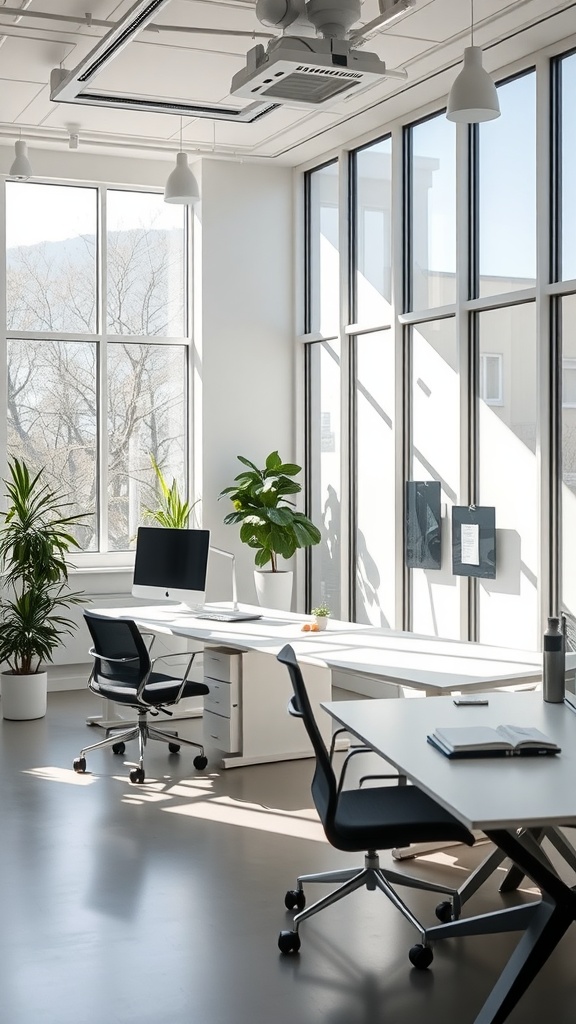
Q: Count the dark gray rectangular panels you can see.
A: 2